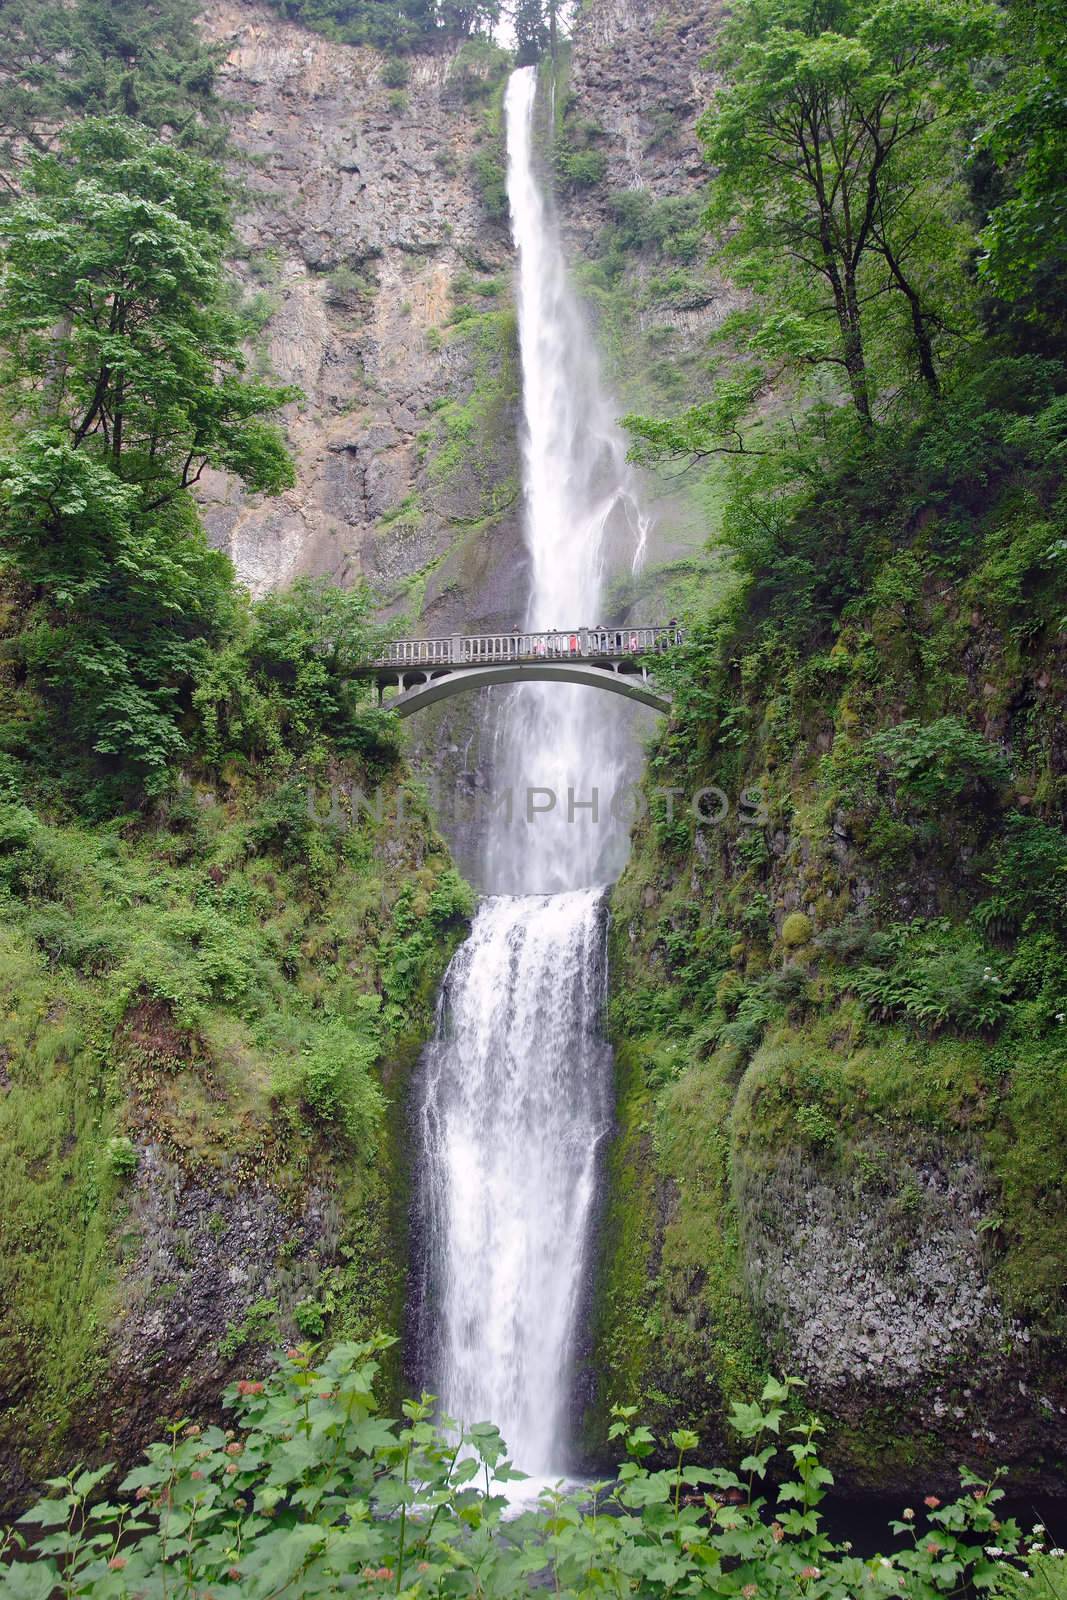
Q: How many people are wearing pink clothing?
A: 2